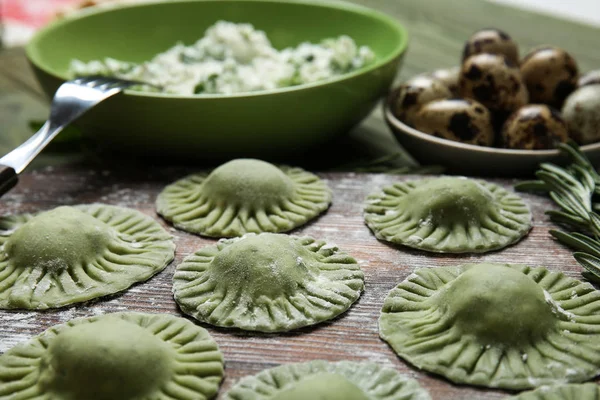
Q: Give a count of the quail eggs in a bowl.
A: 9